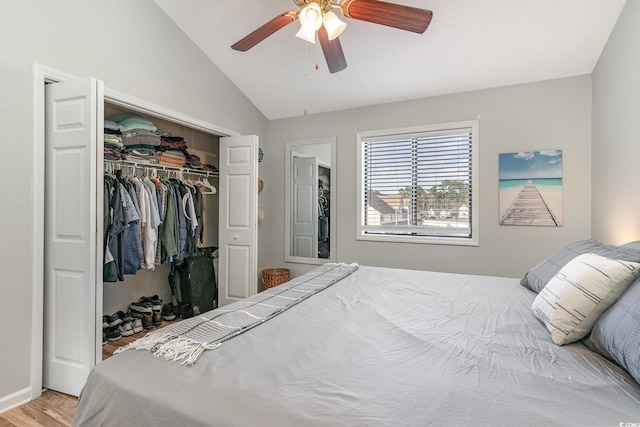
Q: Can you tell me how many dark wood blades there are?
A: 3